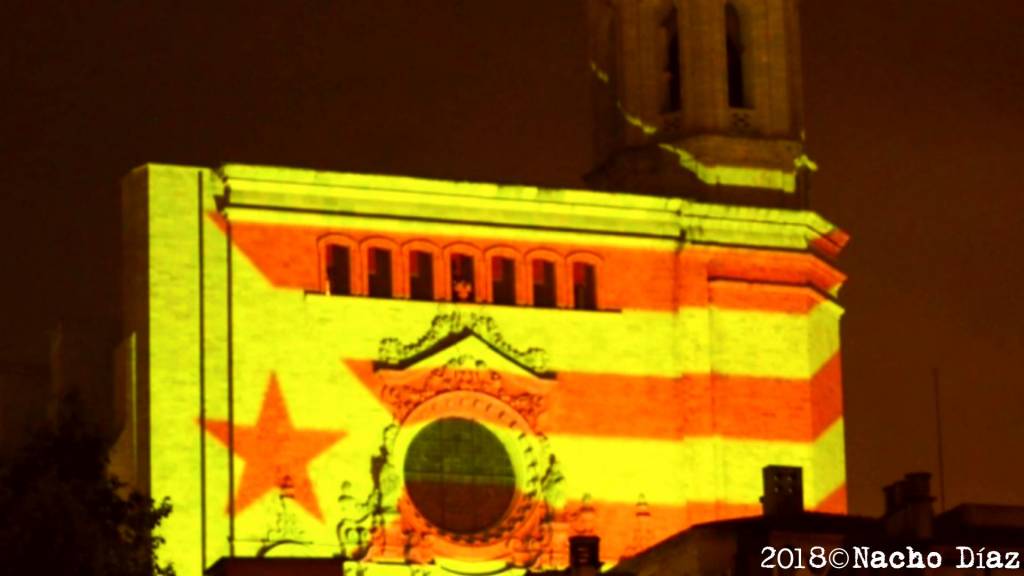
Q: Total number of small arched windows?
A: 7